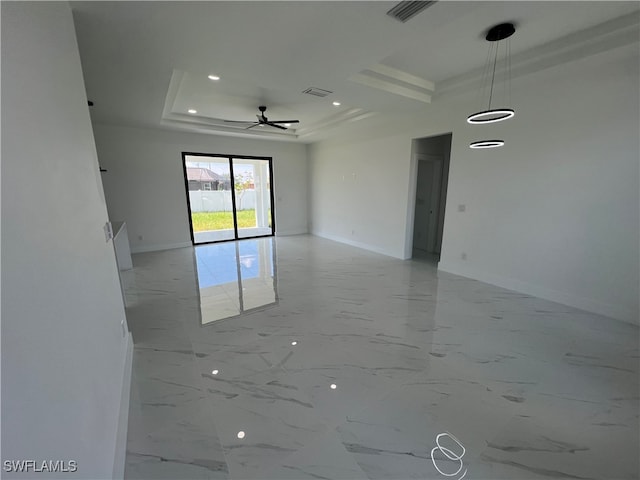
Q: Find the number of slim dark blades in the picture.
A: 5